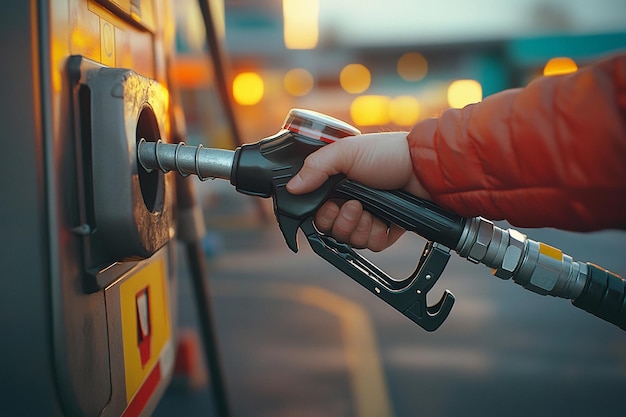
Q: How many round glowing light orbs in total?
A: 8